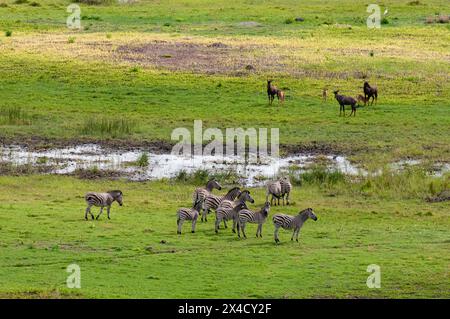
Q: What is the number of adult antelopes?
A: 3